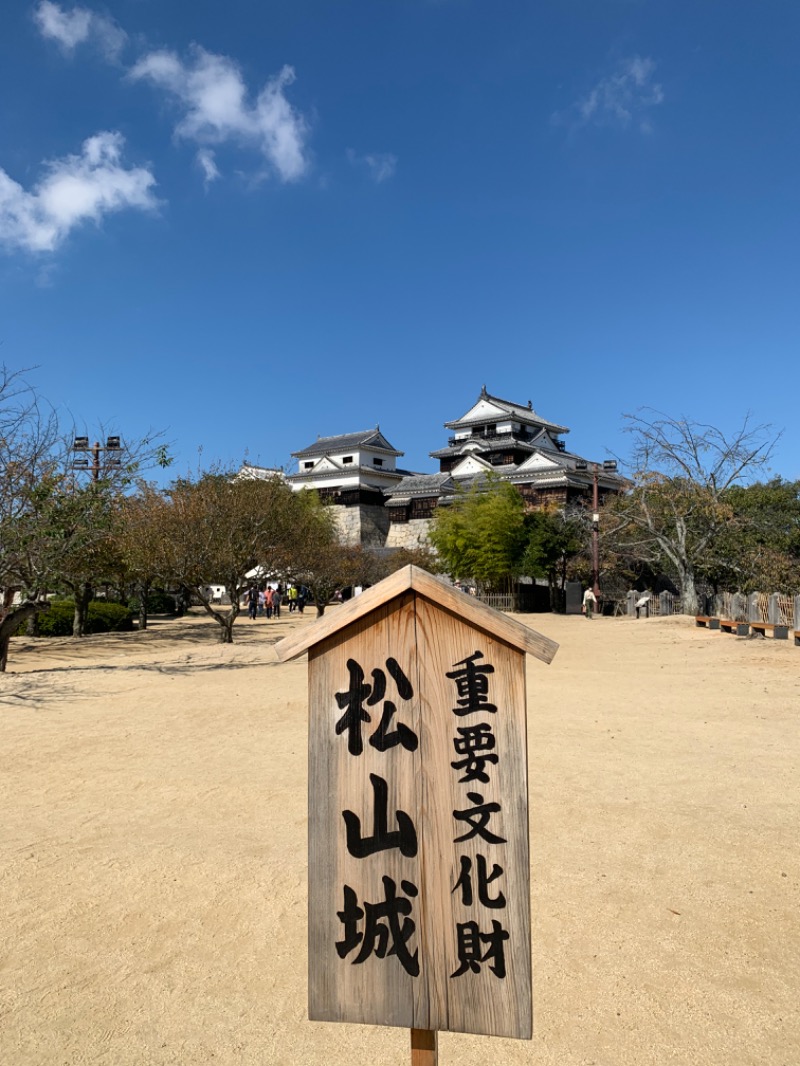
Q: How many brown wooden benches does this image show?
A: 4